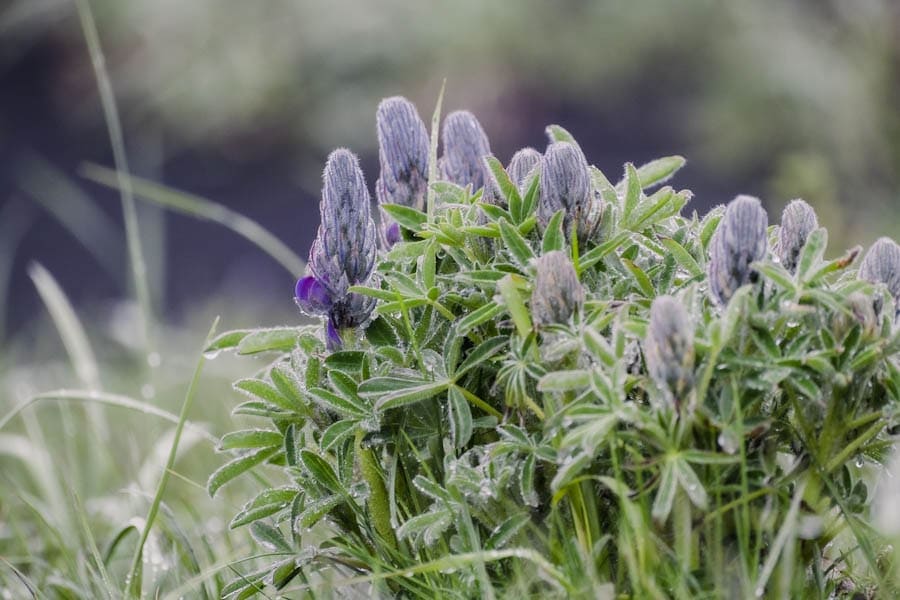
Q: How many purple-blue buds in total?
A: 10